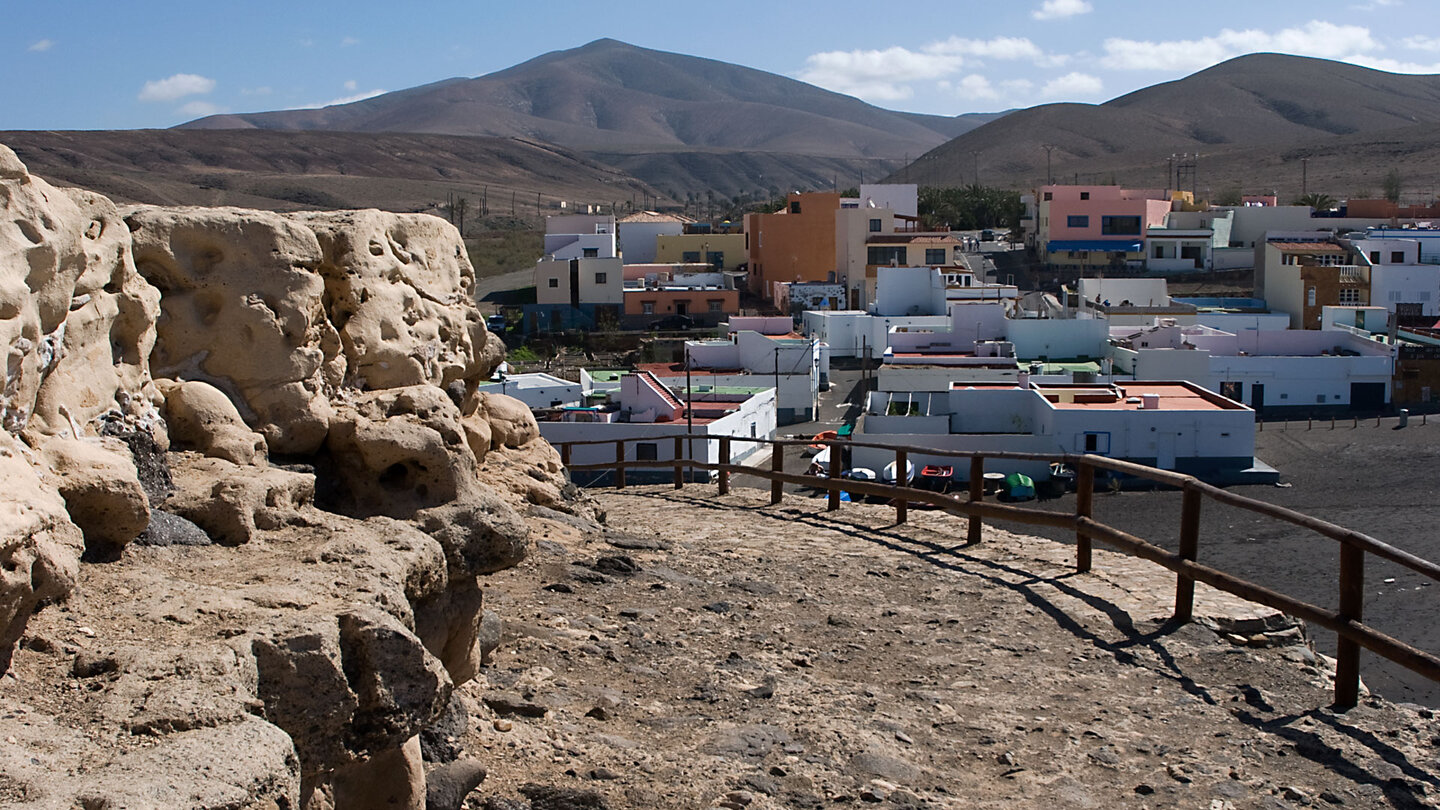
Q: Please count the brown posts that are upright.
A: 11